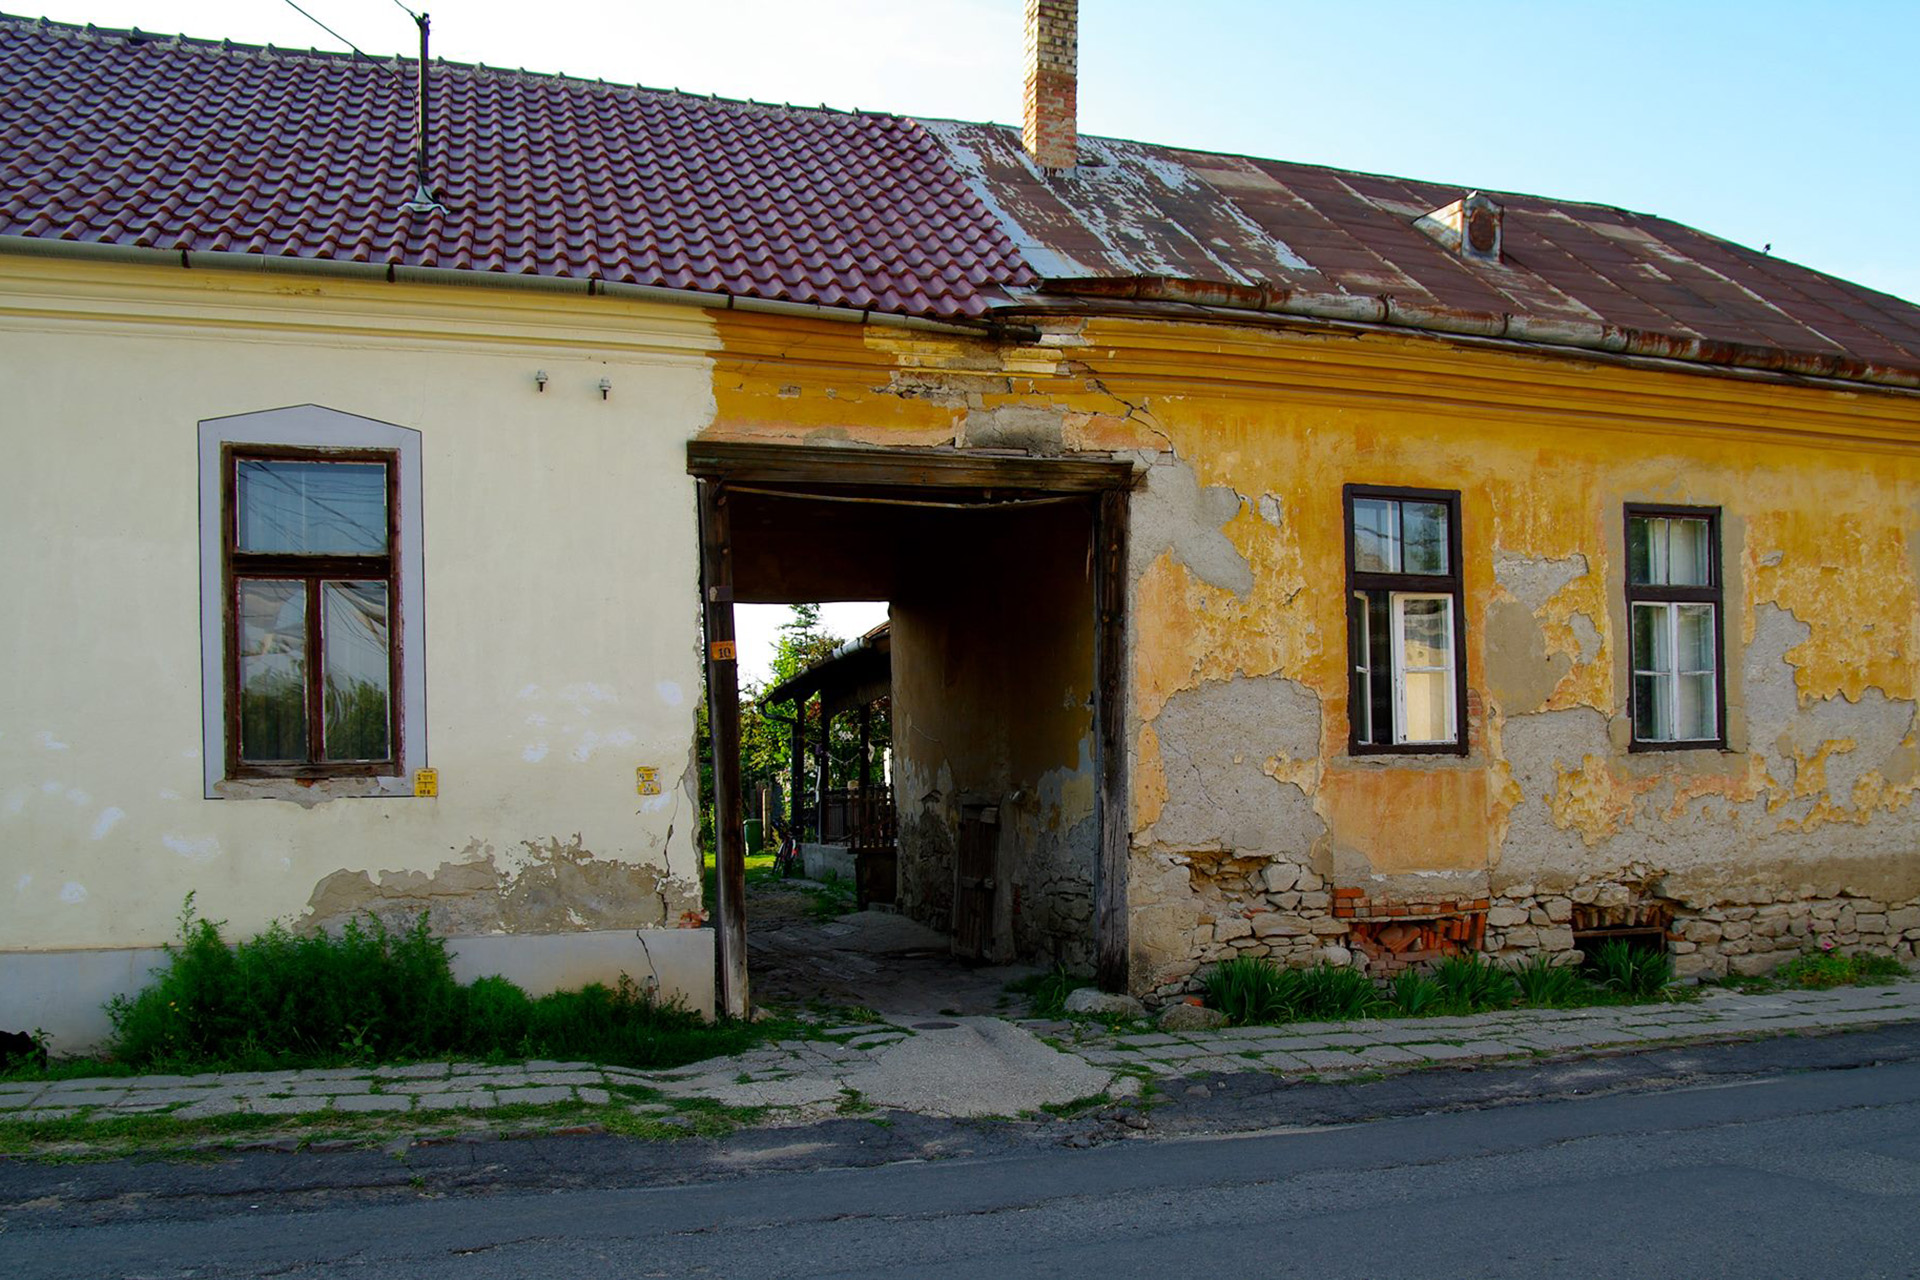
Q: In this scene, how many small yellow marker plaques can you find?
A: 2